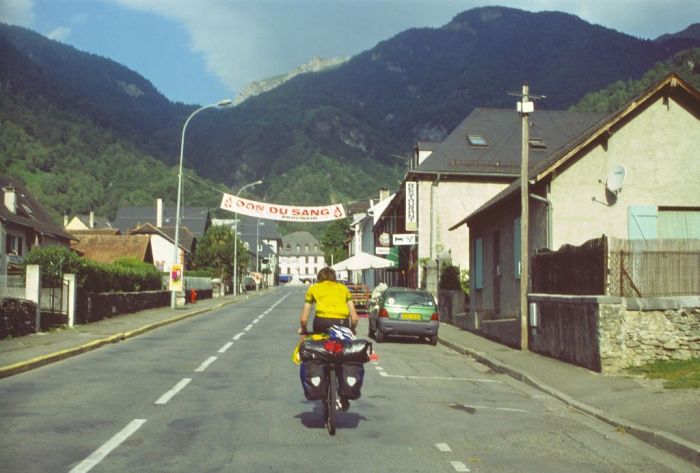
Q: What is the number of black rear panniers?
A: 2